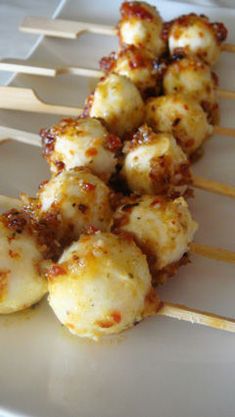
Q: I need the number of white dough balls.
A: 12